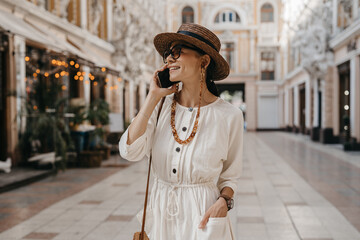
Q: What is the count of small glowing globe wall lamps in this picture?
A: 3